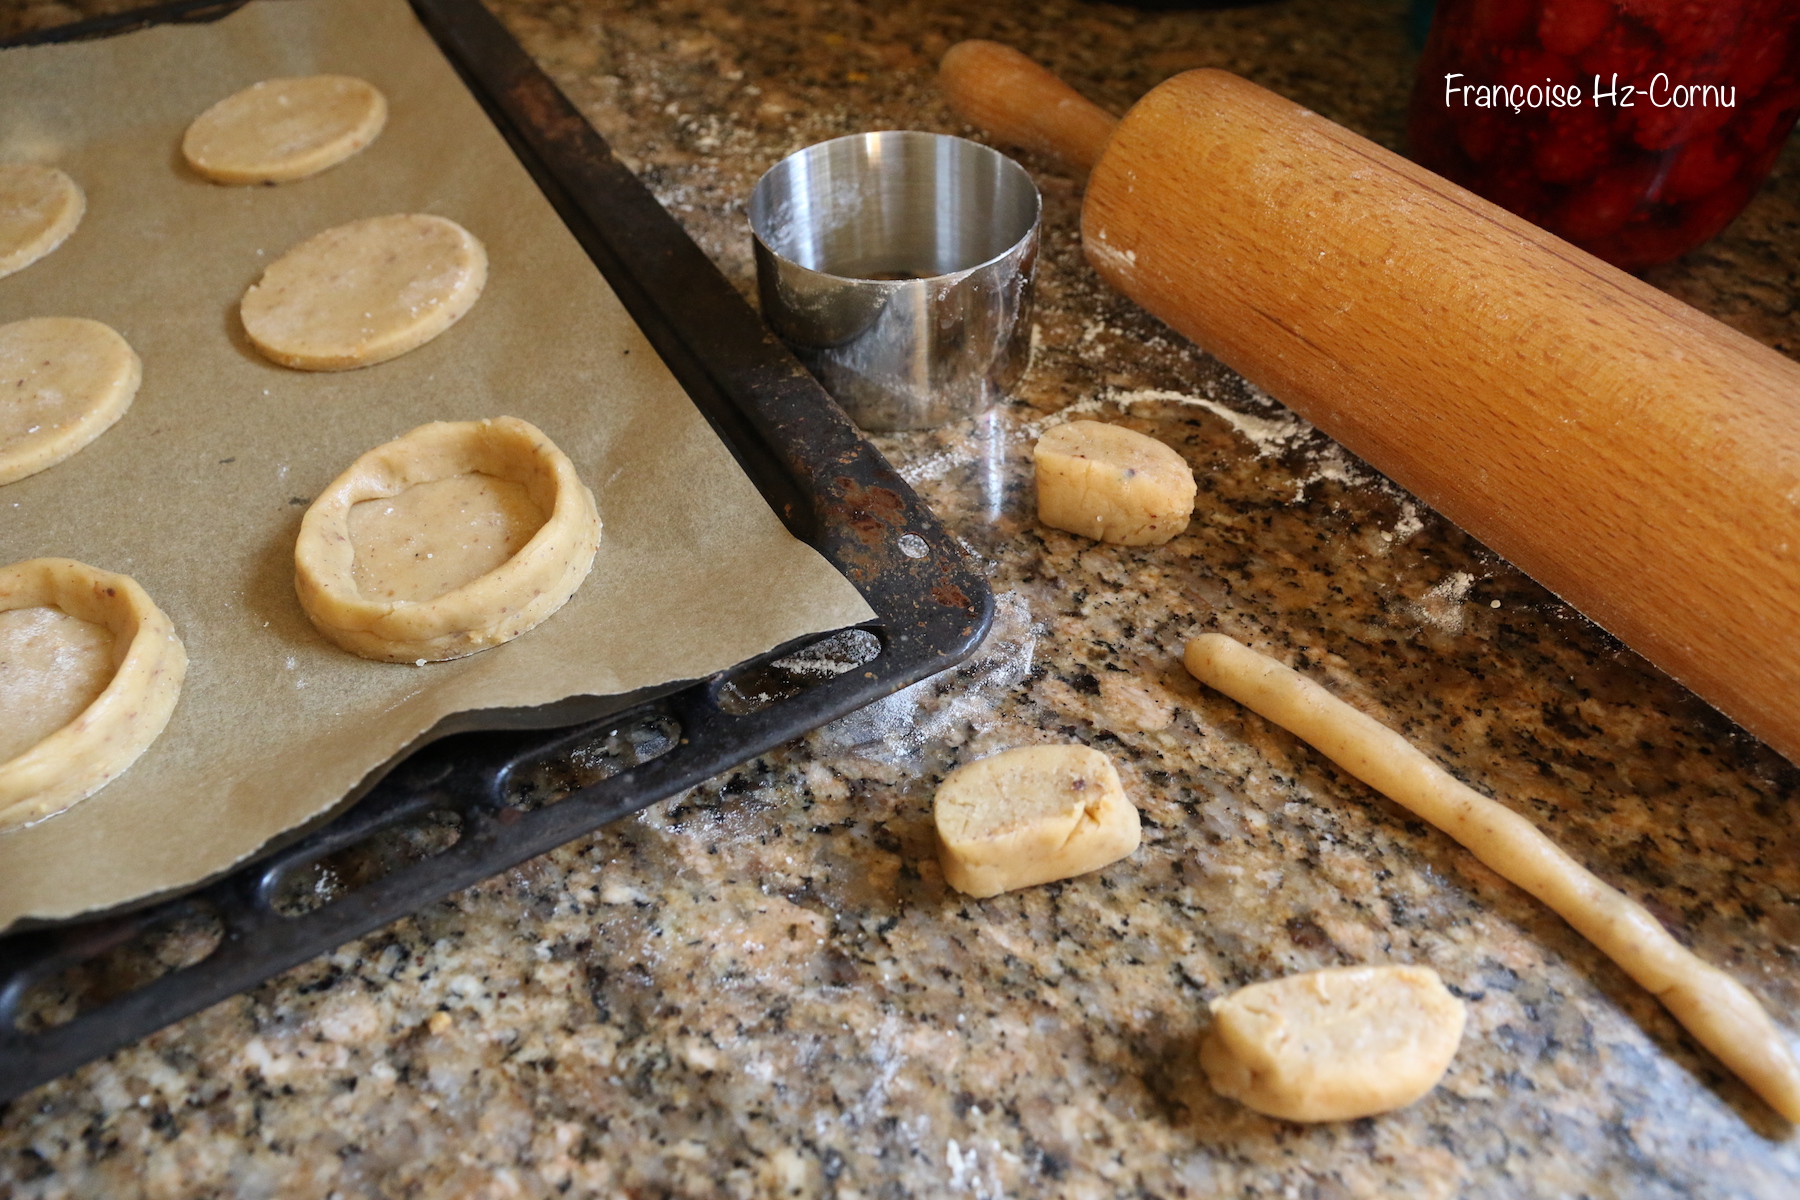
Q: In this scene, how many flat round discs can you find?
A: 4